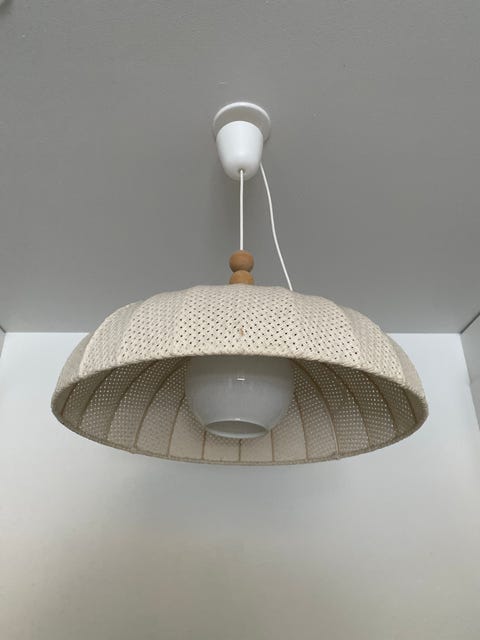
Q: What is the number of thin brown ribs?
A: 13